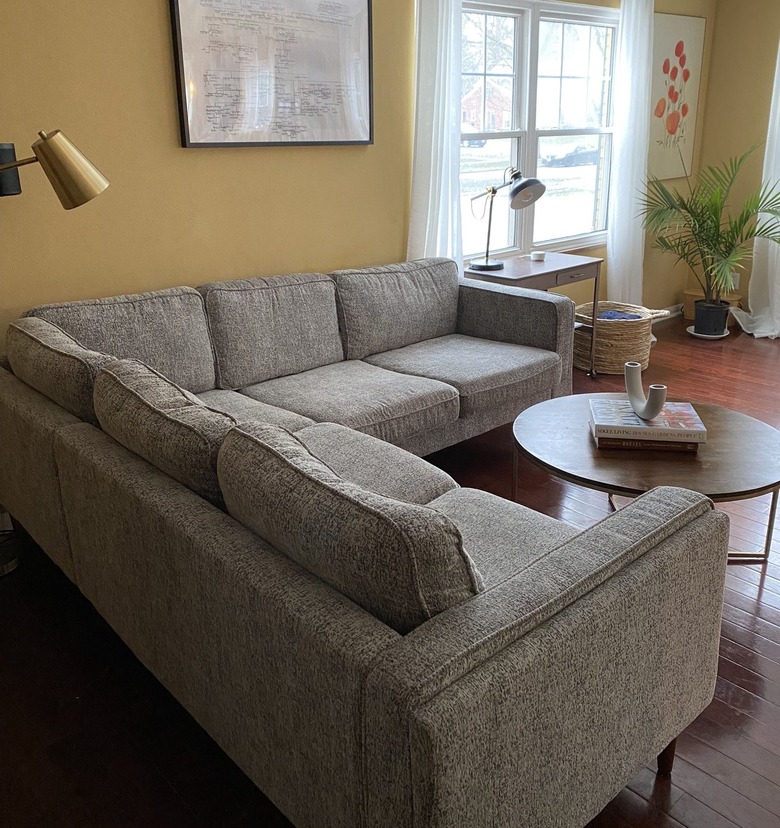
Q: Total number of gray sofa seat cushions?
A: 5